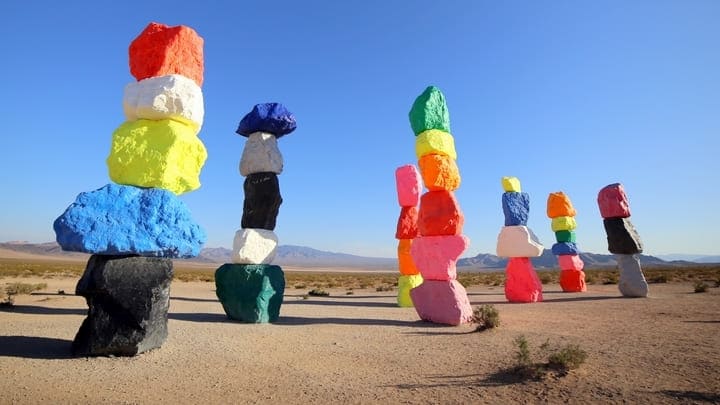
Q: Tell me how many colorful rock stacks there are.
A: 7